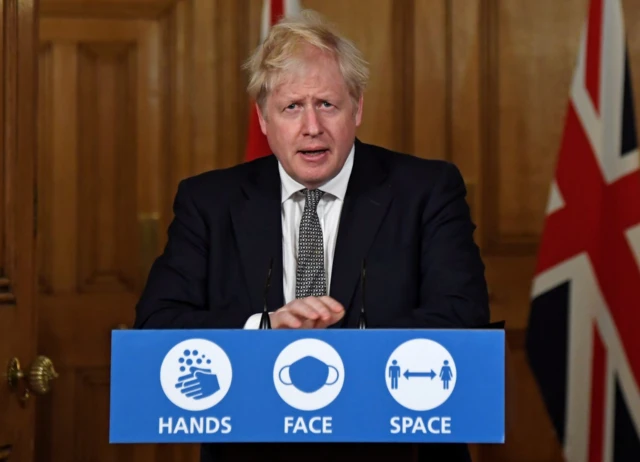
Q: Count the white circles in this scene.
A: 3